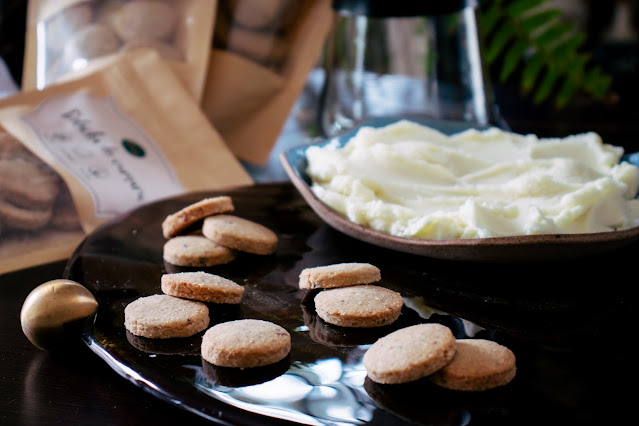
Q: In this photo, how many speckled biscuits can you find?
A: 10